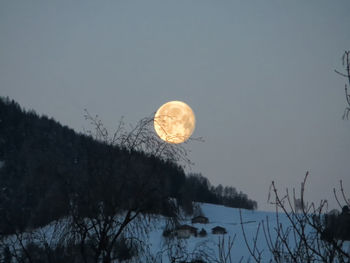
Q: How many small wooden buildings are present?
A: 3